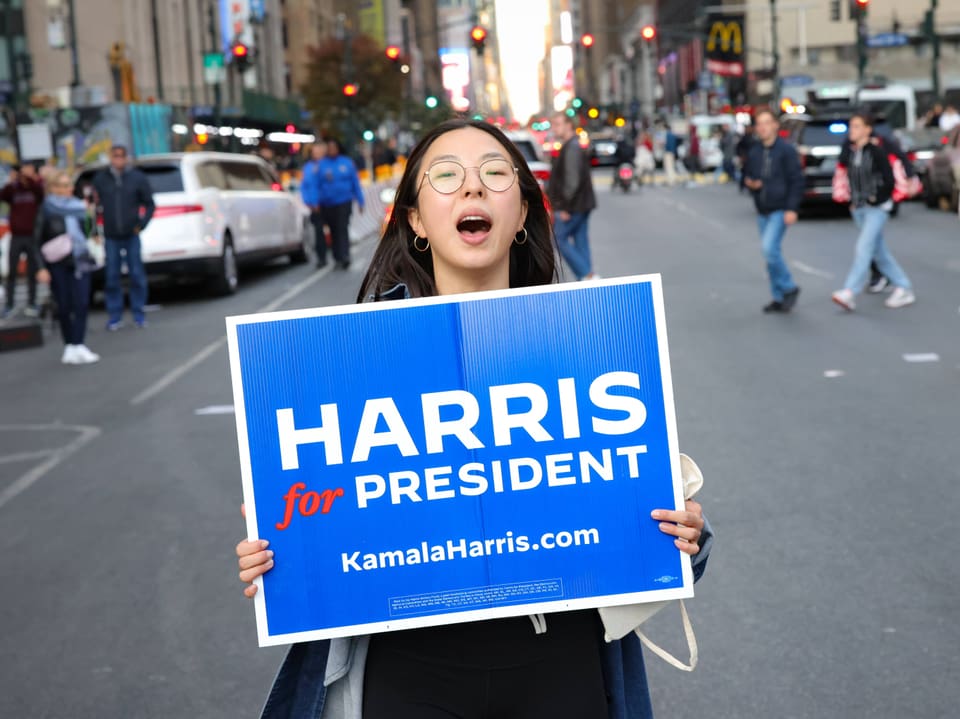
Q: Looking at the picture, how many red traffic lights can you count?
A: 7